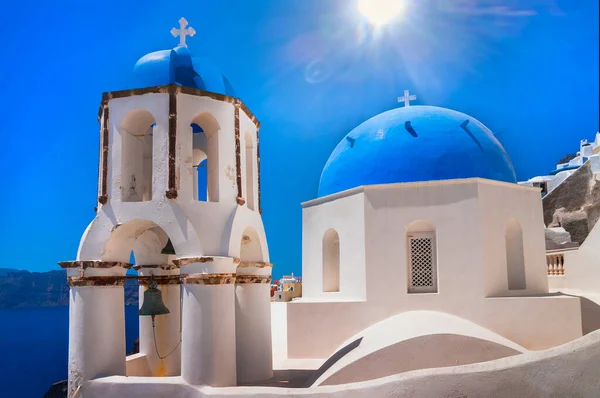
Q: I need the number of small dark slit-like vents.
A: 3